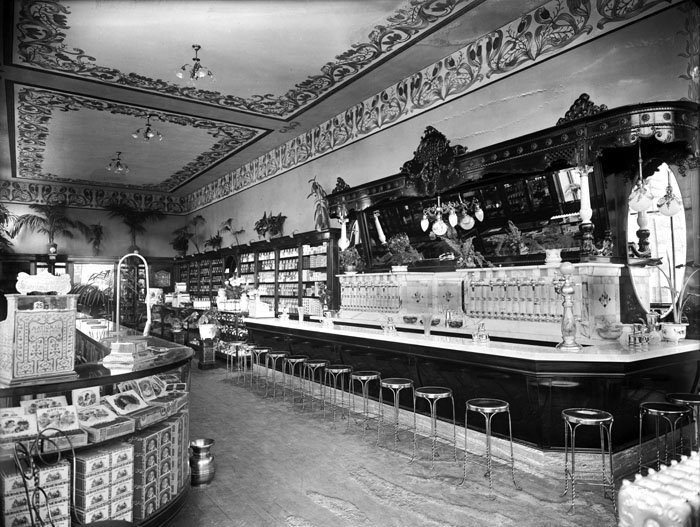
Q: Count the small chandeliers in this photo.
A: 3